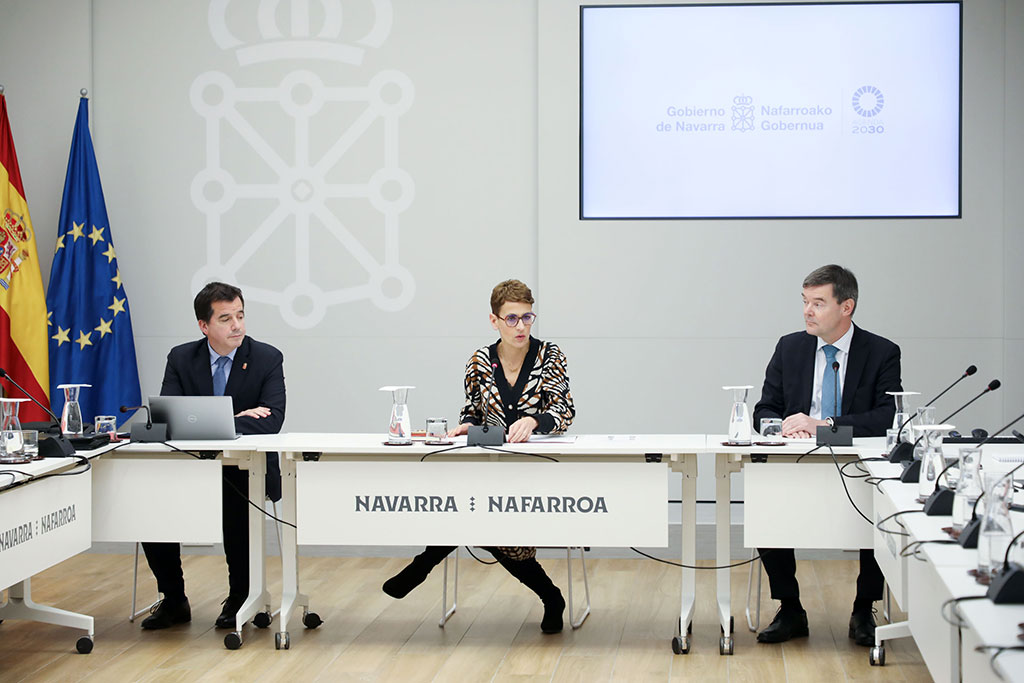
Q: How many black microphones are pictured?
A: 9